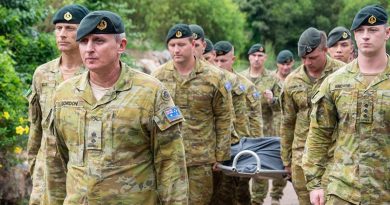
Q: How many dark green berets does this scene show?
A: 11